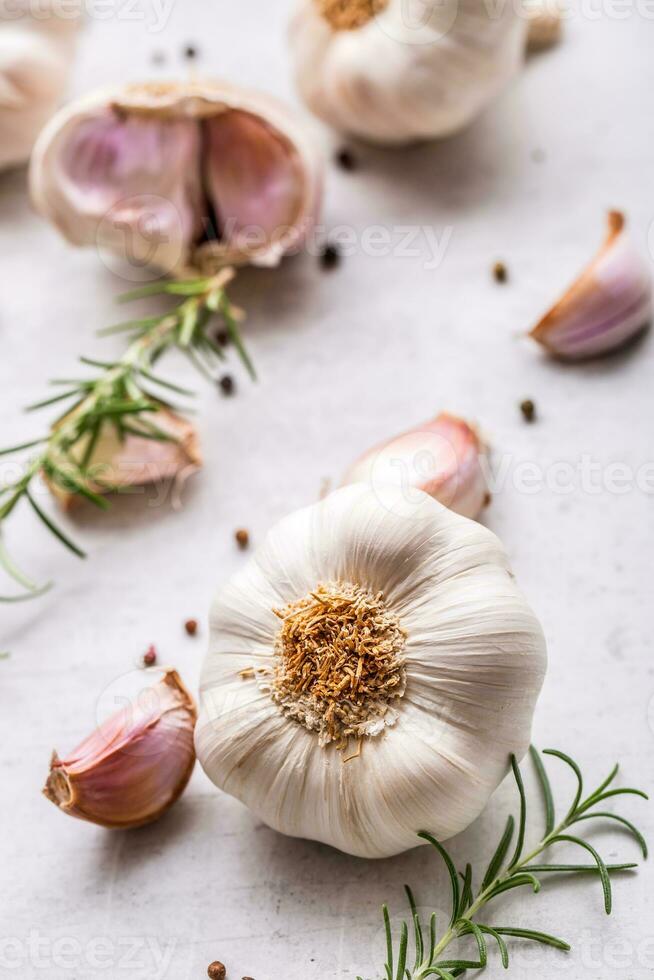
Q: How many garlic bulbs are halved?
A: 1